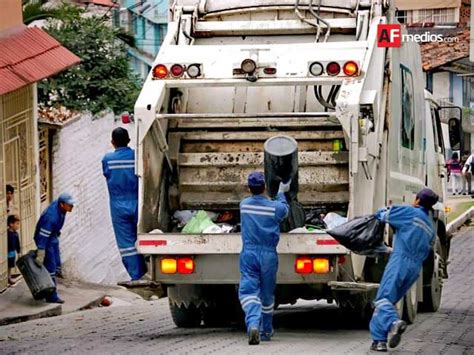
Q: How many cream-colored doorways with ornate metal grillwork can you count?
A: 1